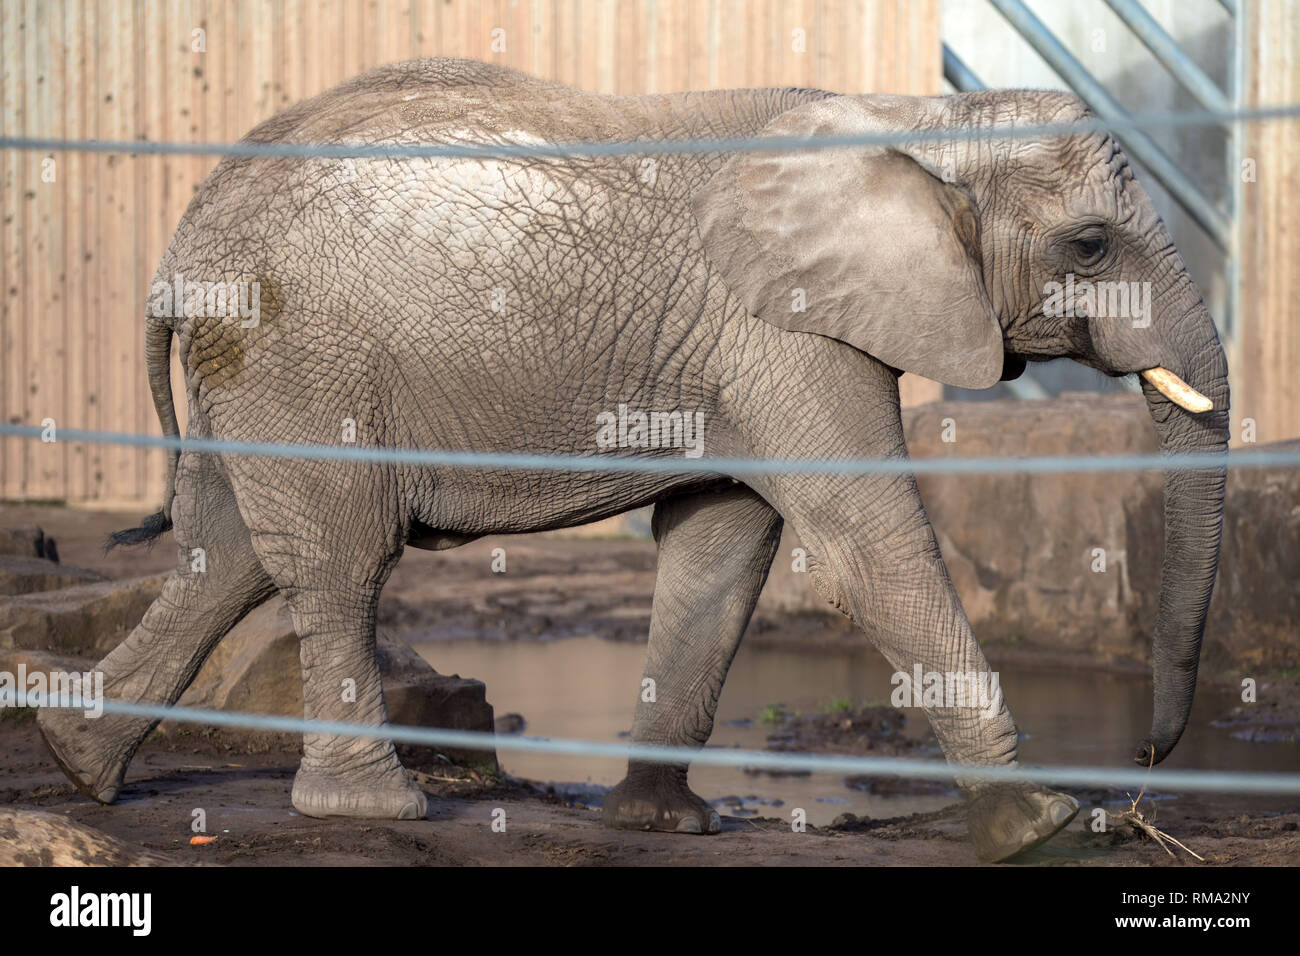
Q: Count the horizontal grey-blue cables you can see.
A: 3